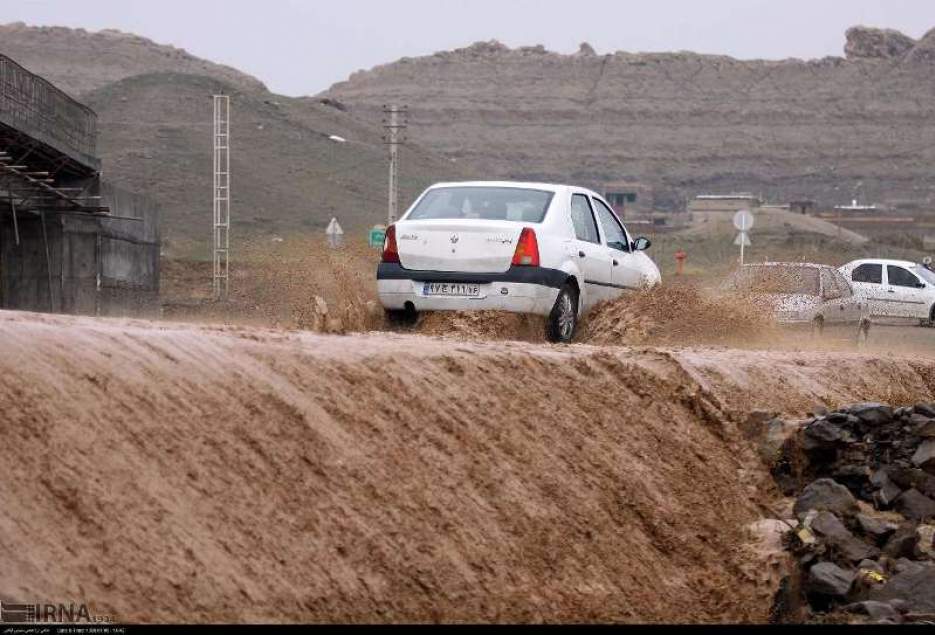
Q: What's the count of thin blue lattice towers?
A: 0